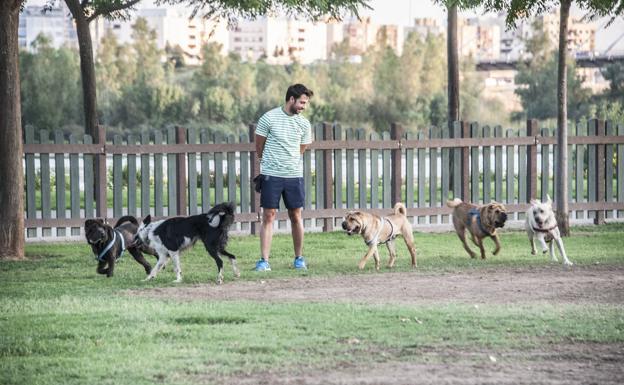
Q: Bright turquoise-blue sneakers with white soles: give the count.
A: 2